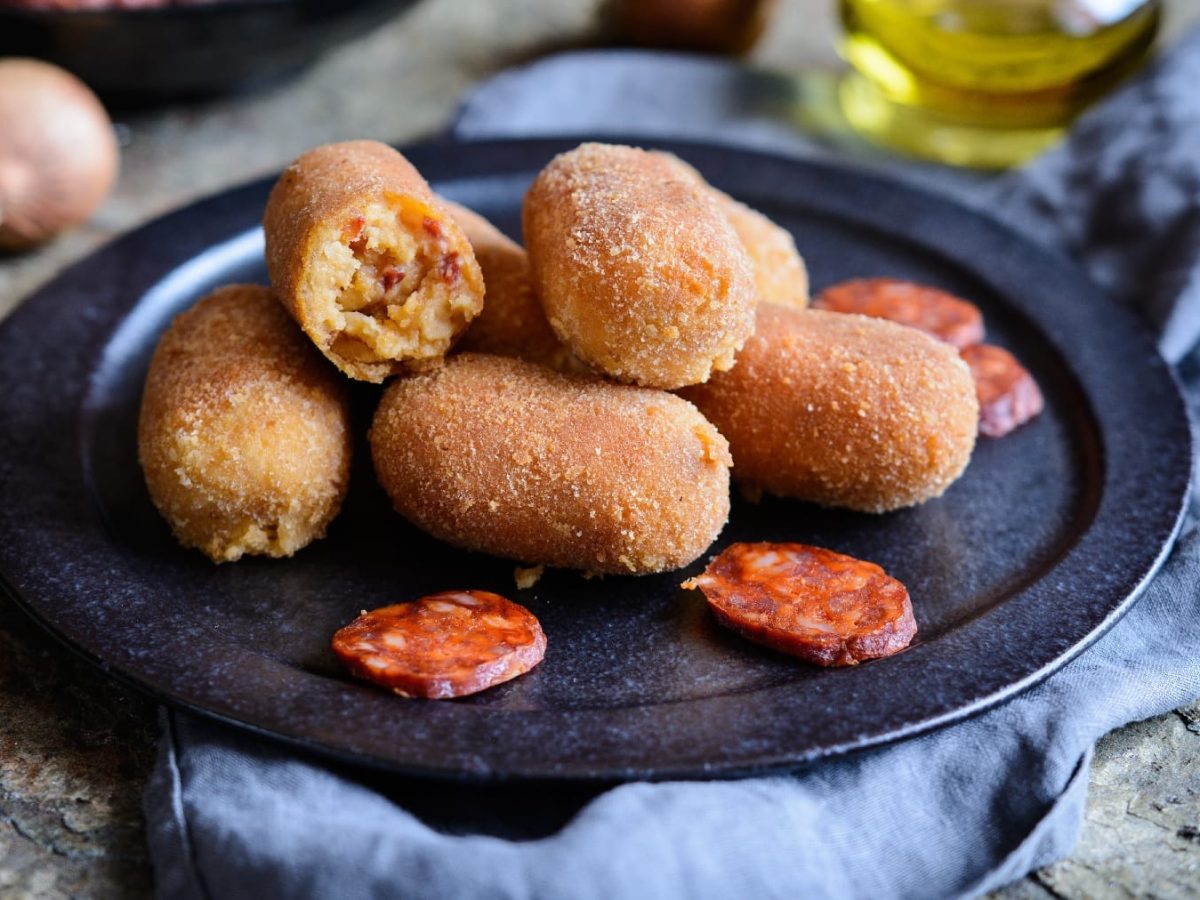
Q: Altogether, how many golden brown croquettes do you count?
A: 7